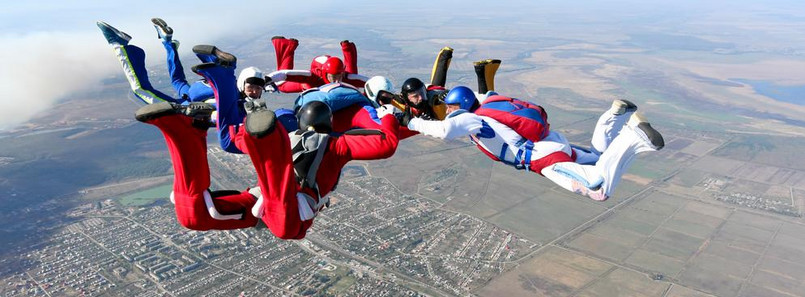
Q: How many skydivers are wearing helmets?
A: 6